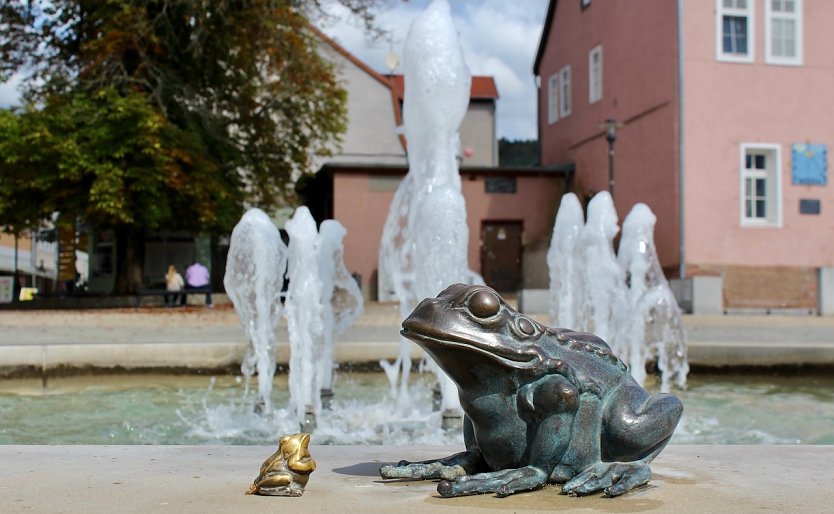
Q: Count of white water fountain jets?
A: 7